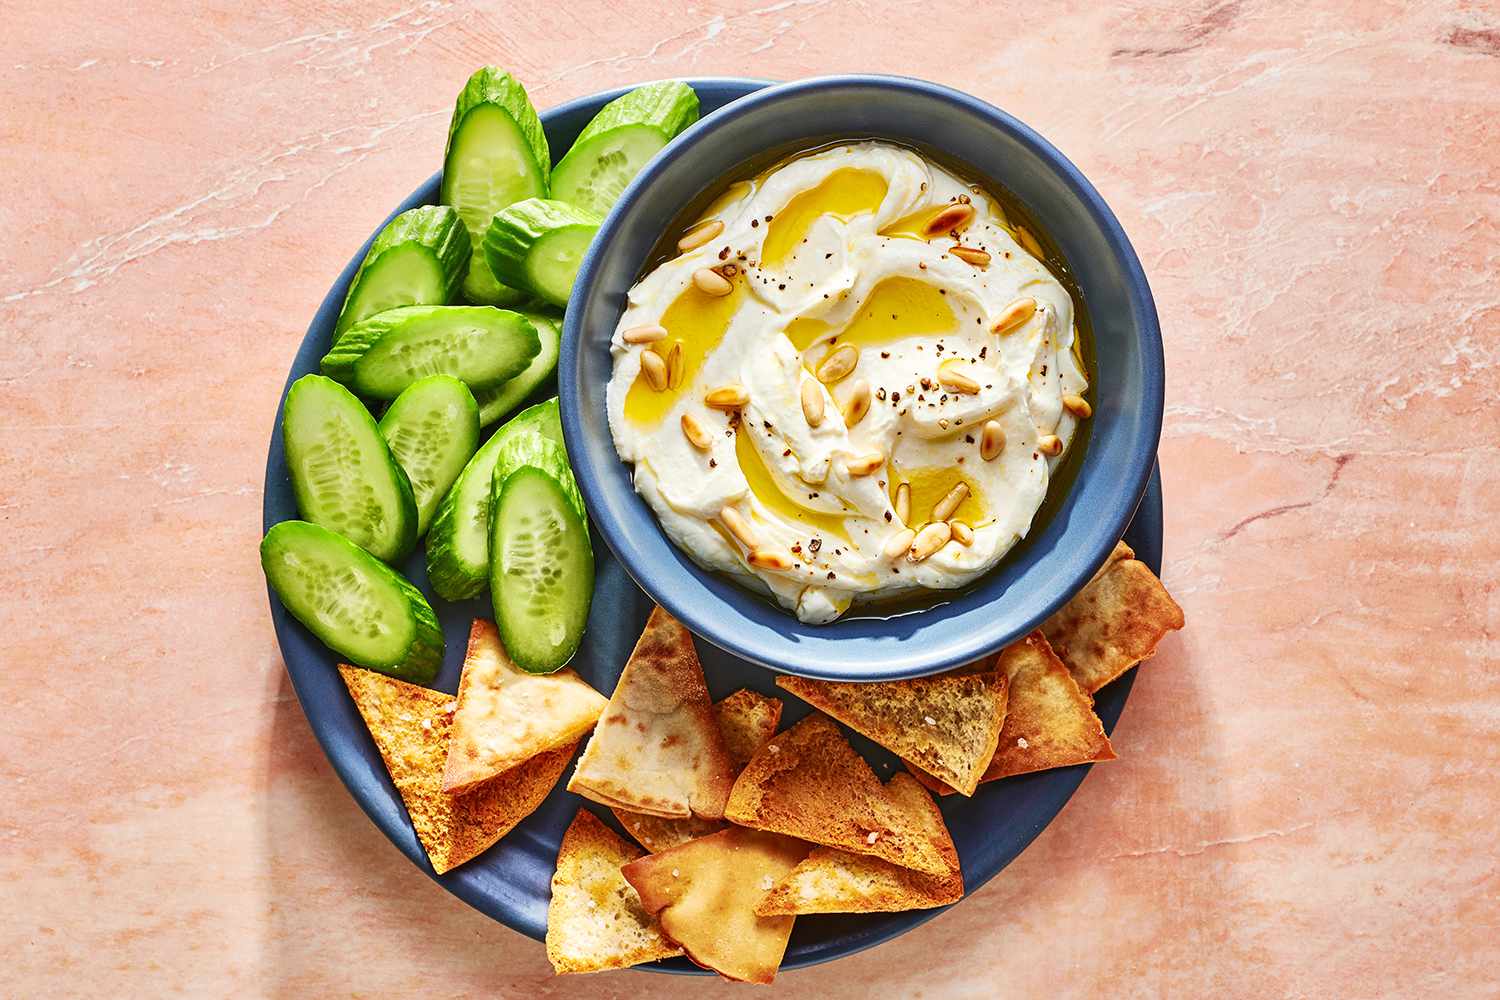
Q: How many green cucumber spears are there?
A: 11